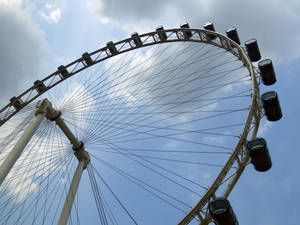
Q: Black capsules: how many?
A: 15